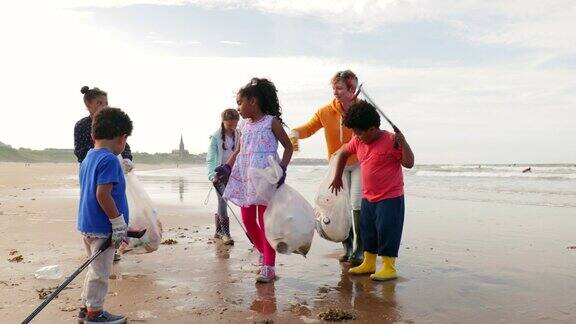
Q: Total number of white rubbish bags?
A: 3